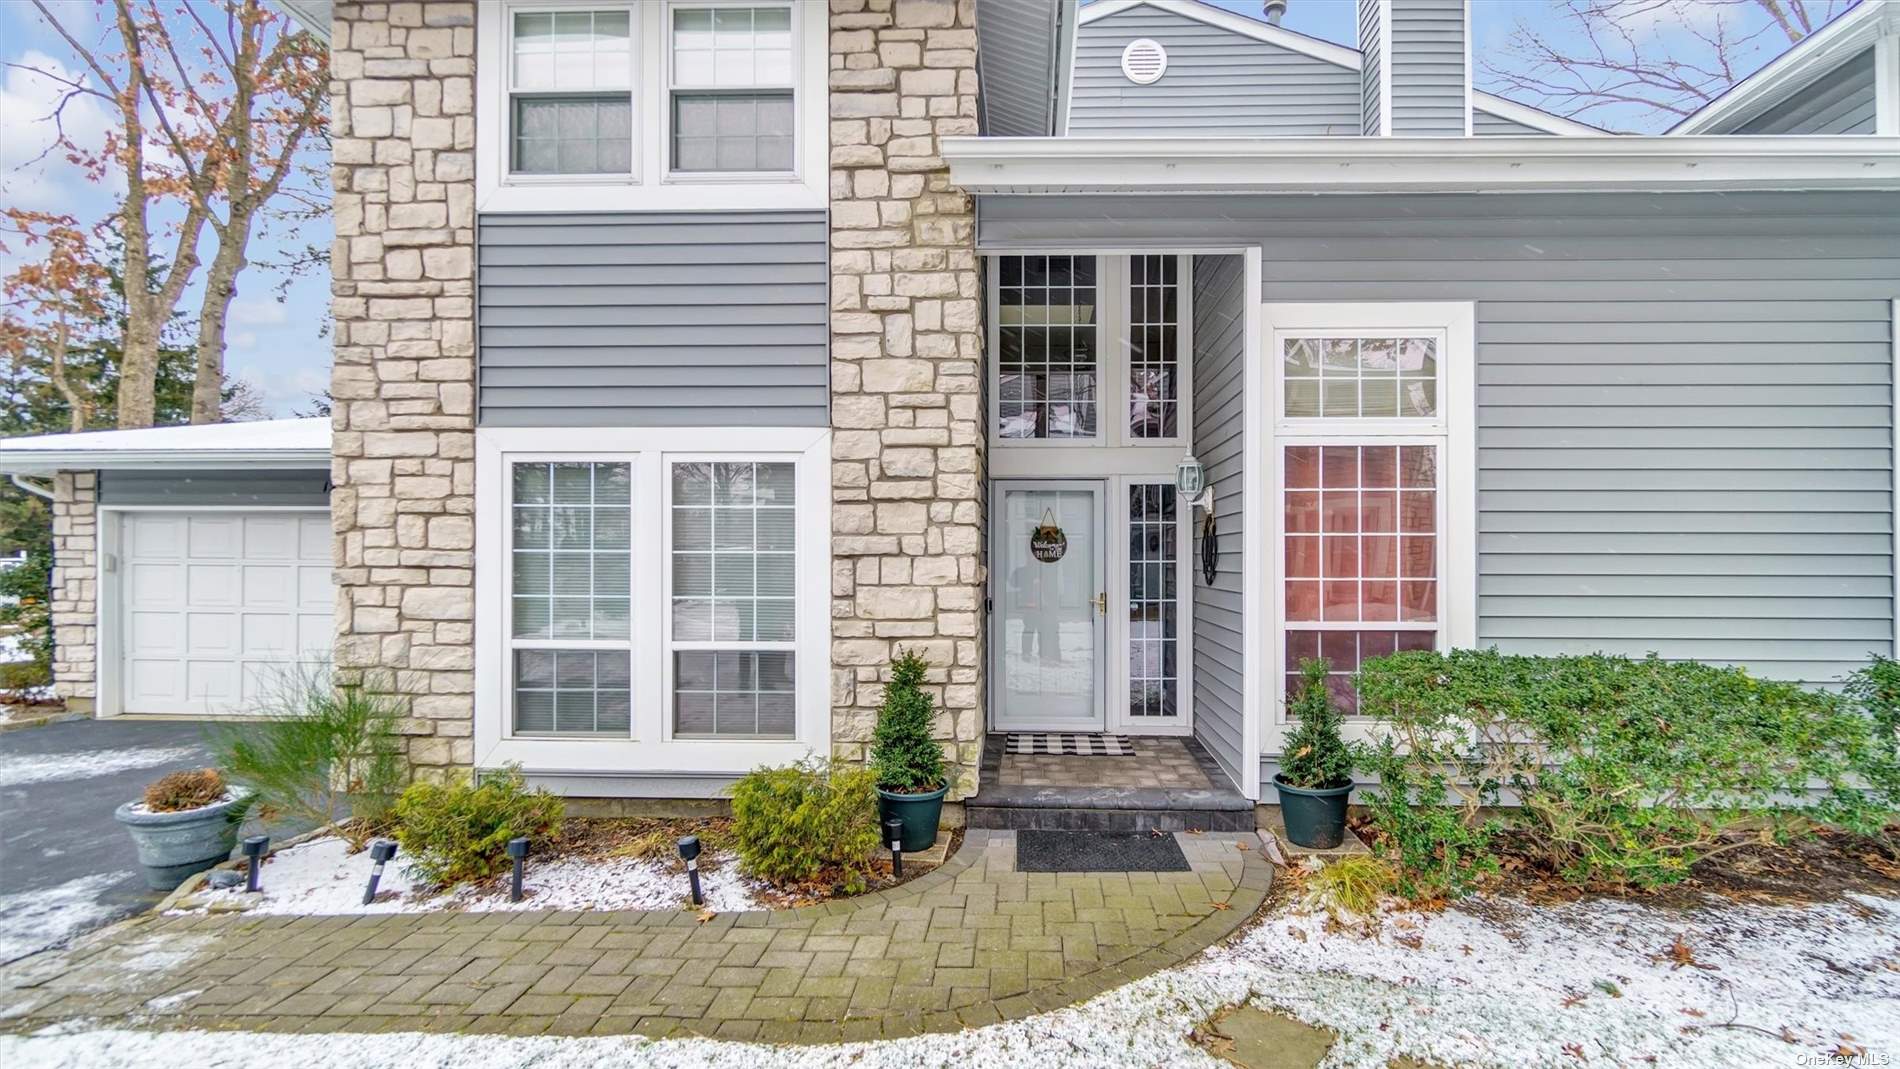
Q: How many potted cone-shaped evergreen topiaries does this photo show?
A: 2